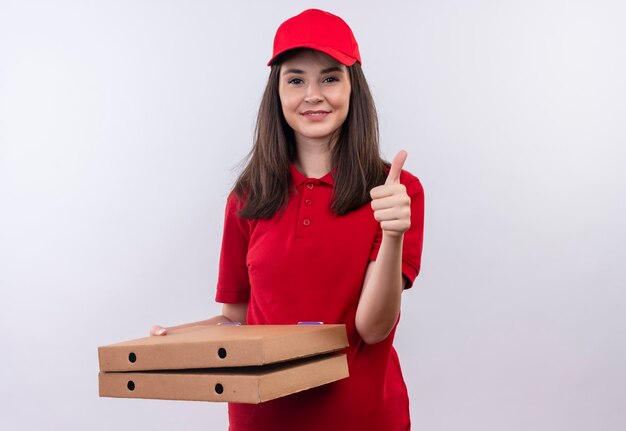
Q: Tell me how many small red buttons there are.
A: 3